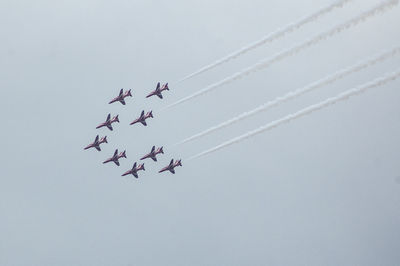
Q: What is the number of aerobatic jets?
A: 9